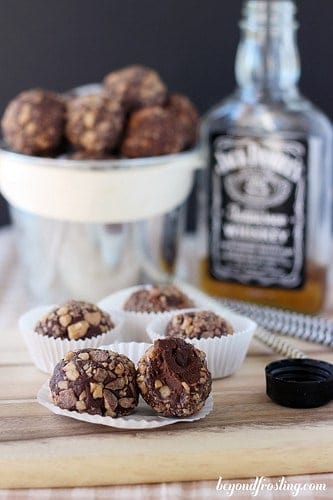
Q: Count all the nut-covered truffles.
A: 10